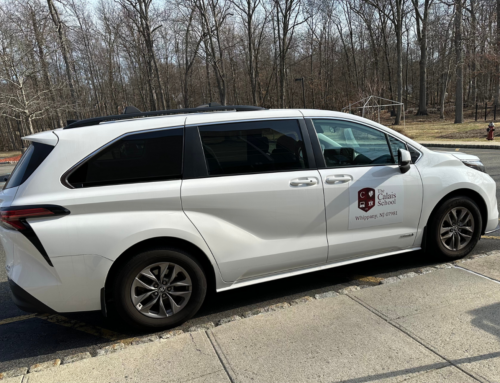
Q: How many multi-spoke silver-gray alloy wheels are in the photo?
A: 2